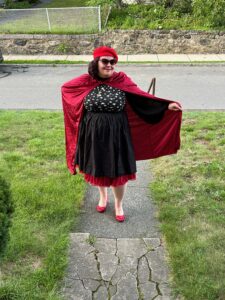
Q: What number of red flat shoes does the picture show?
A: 2